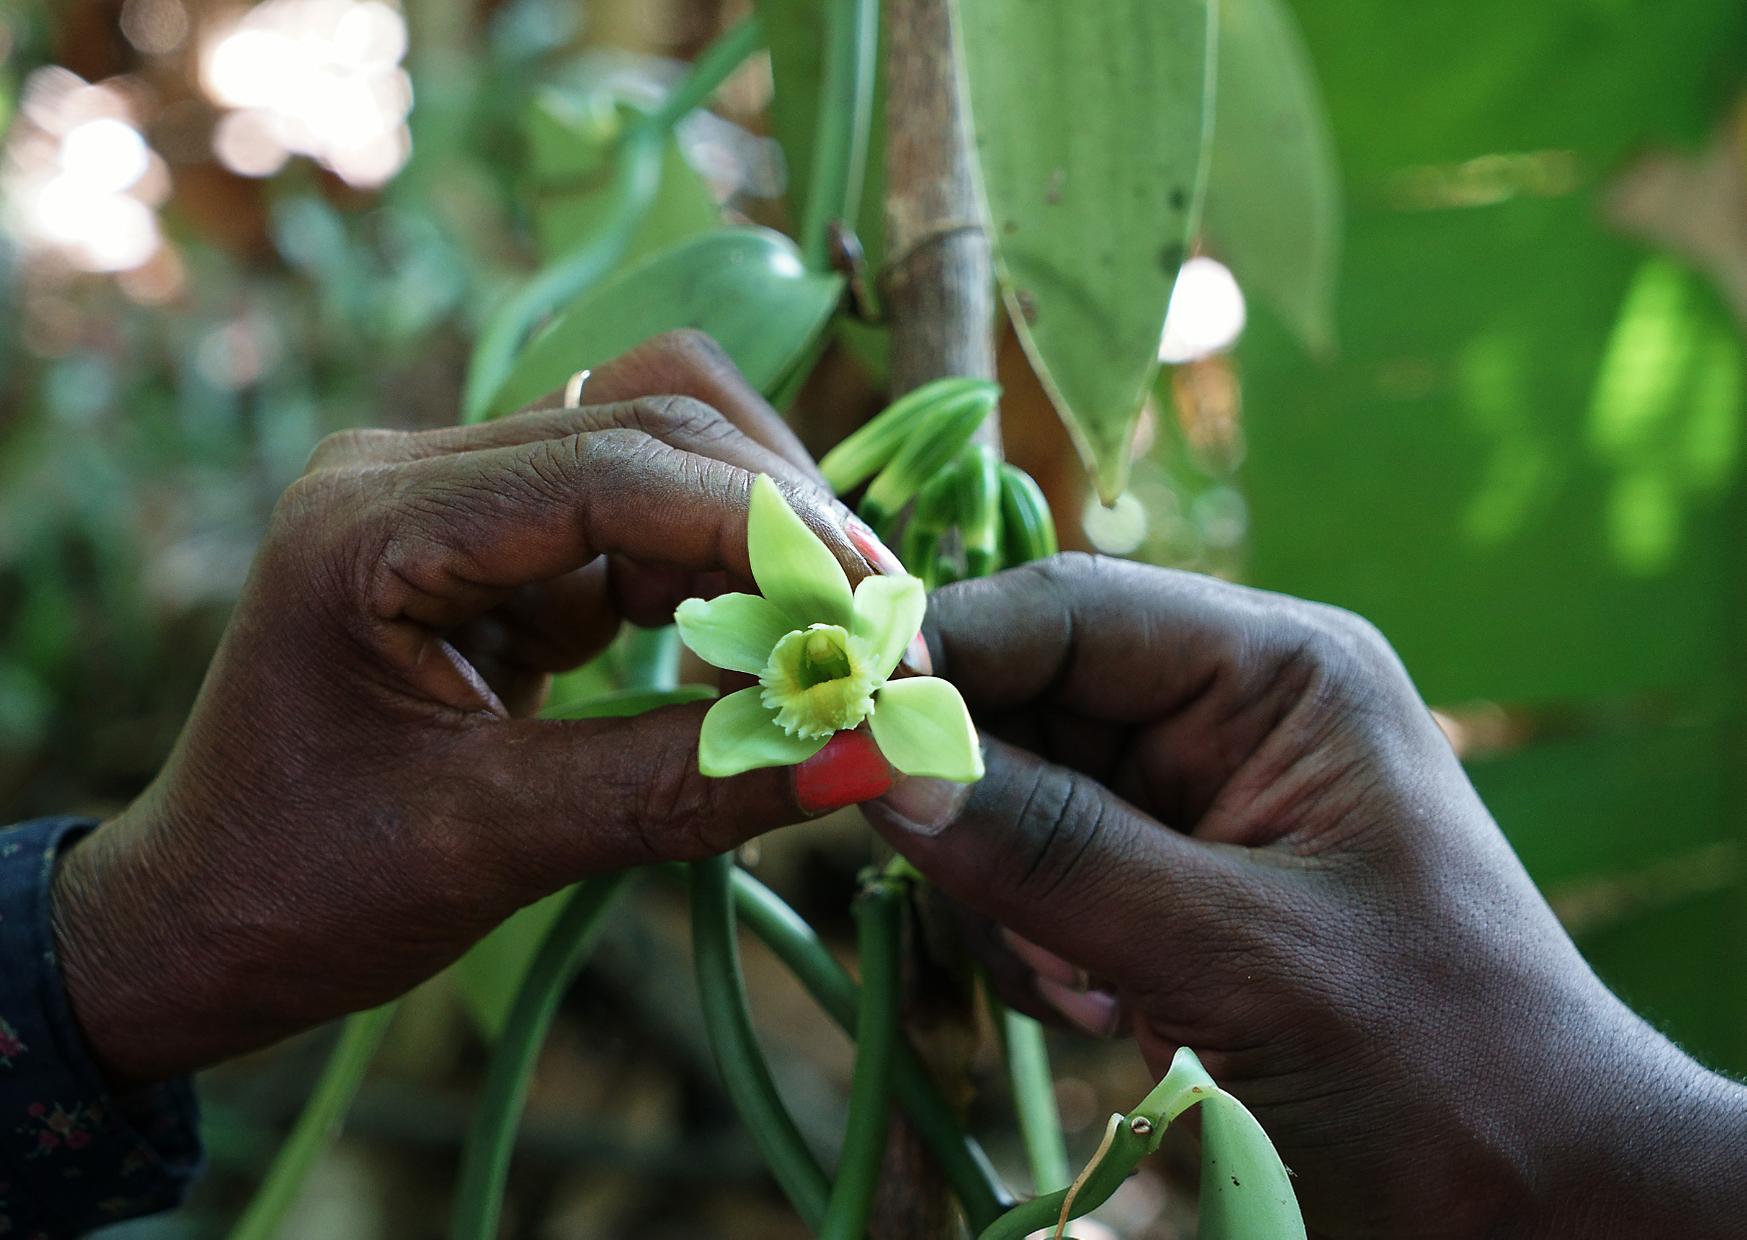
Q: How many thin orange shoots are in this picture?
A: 1